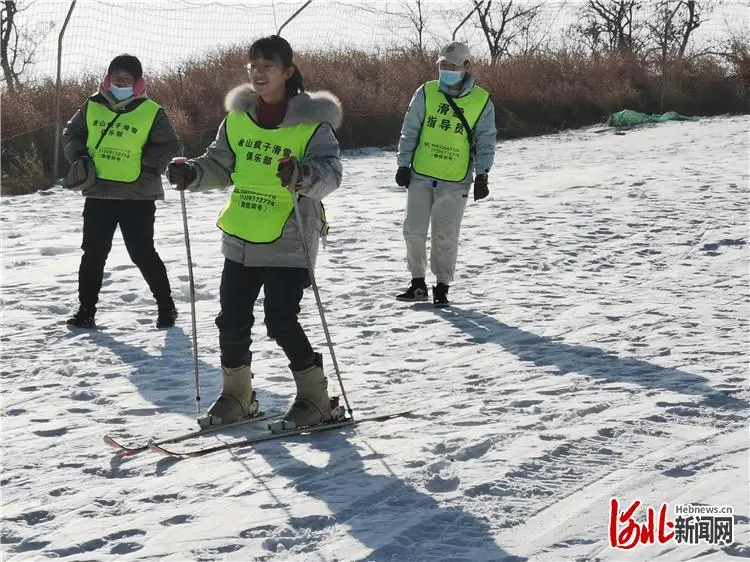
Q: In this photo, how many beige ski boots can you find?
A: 2